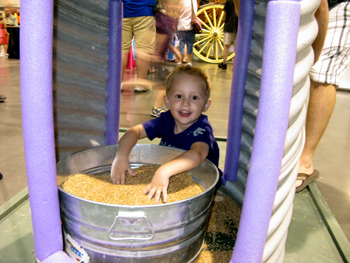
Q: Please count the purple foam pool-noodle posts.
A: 4